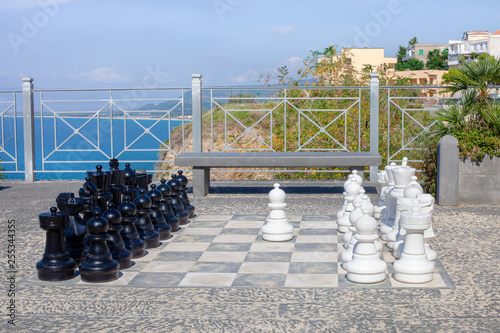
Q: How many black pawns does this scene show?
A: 8